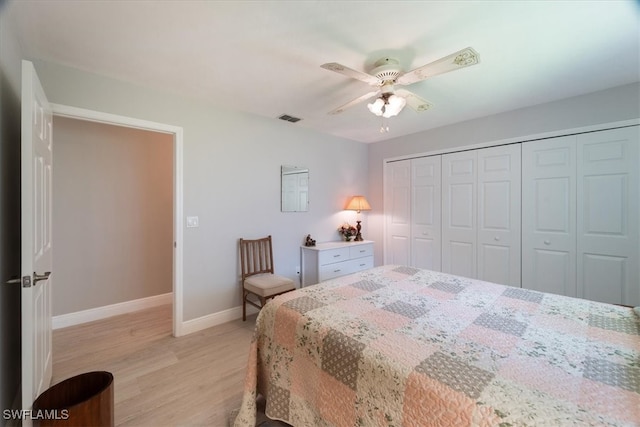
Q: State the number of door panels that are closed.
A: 6